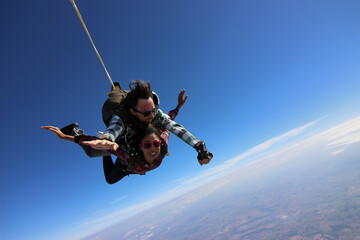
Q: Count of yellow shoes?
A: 0